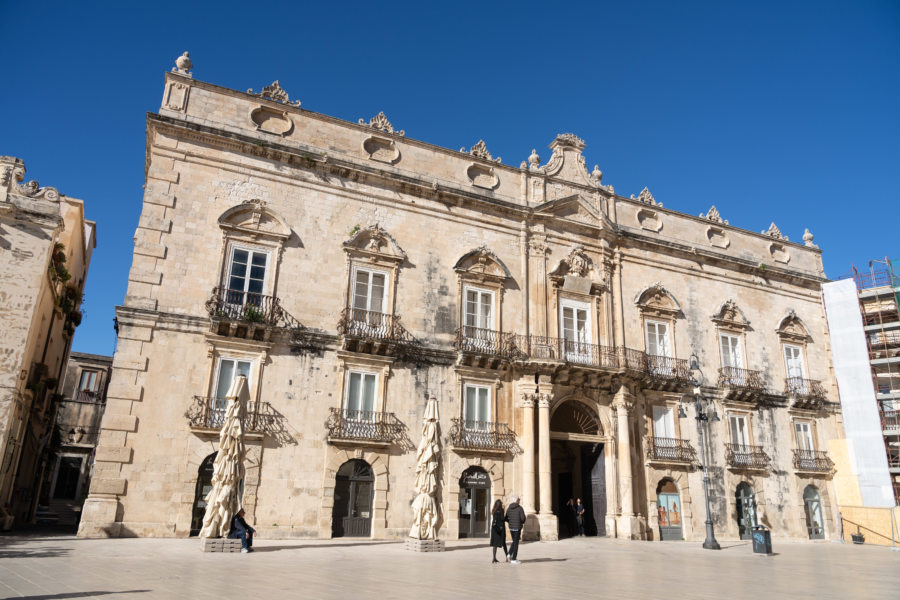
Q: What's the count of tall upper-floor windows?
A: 7